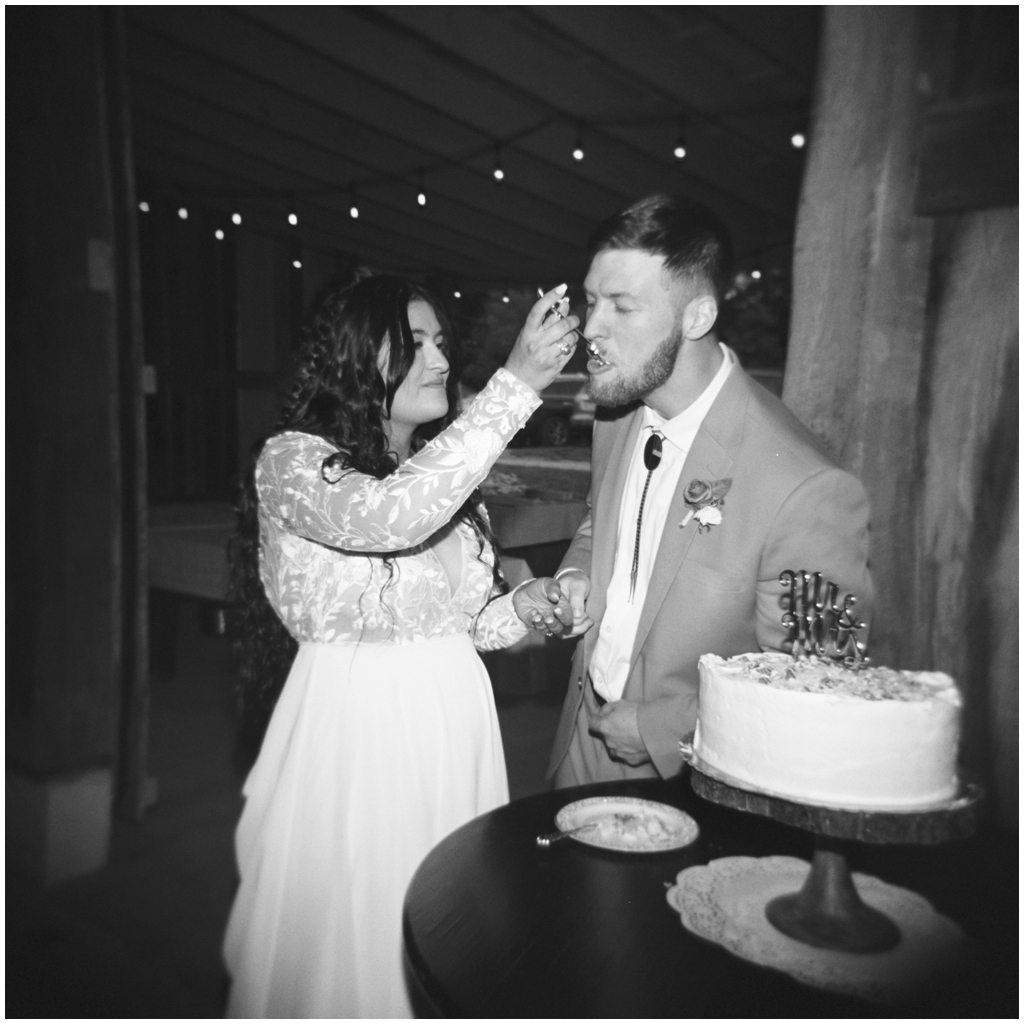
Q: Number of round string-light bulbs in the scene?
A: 15